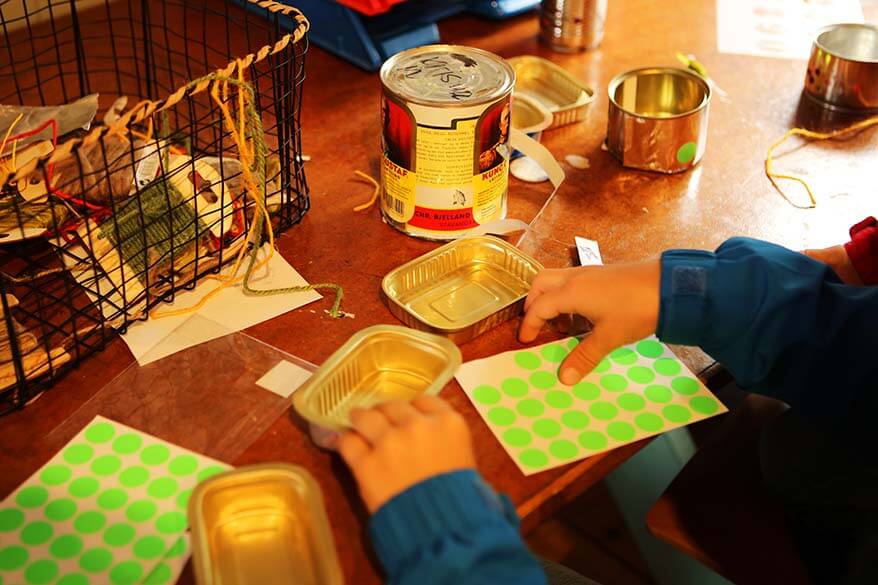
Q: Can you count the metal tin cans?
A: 4